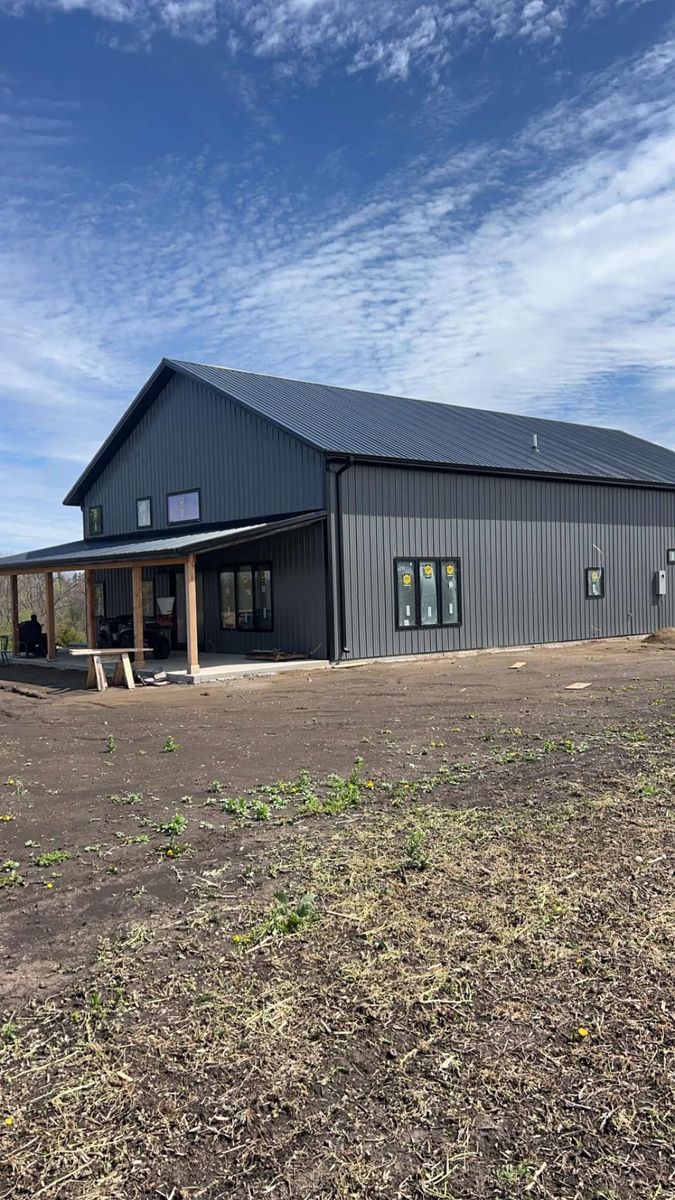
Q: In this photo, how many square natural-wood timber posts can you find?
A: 5